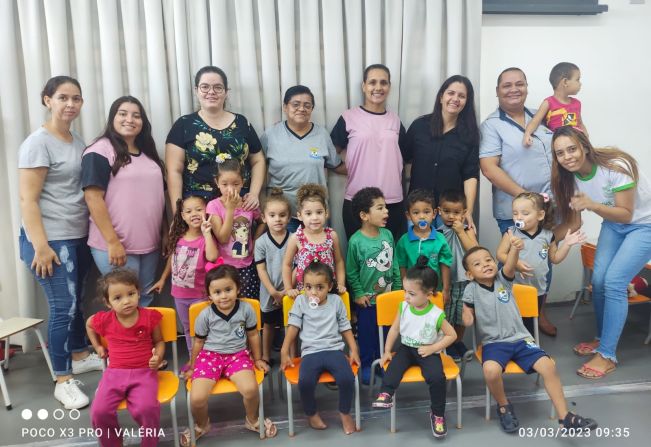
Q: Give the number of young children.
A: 14